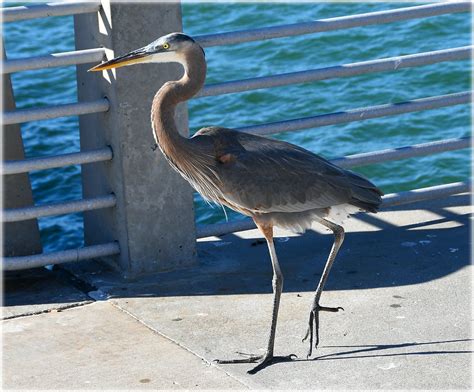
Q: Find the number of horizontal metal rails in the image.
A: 11